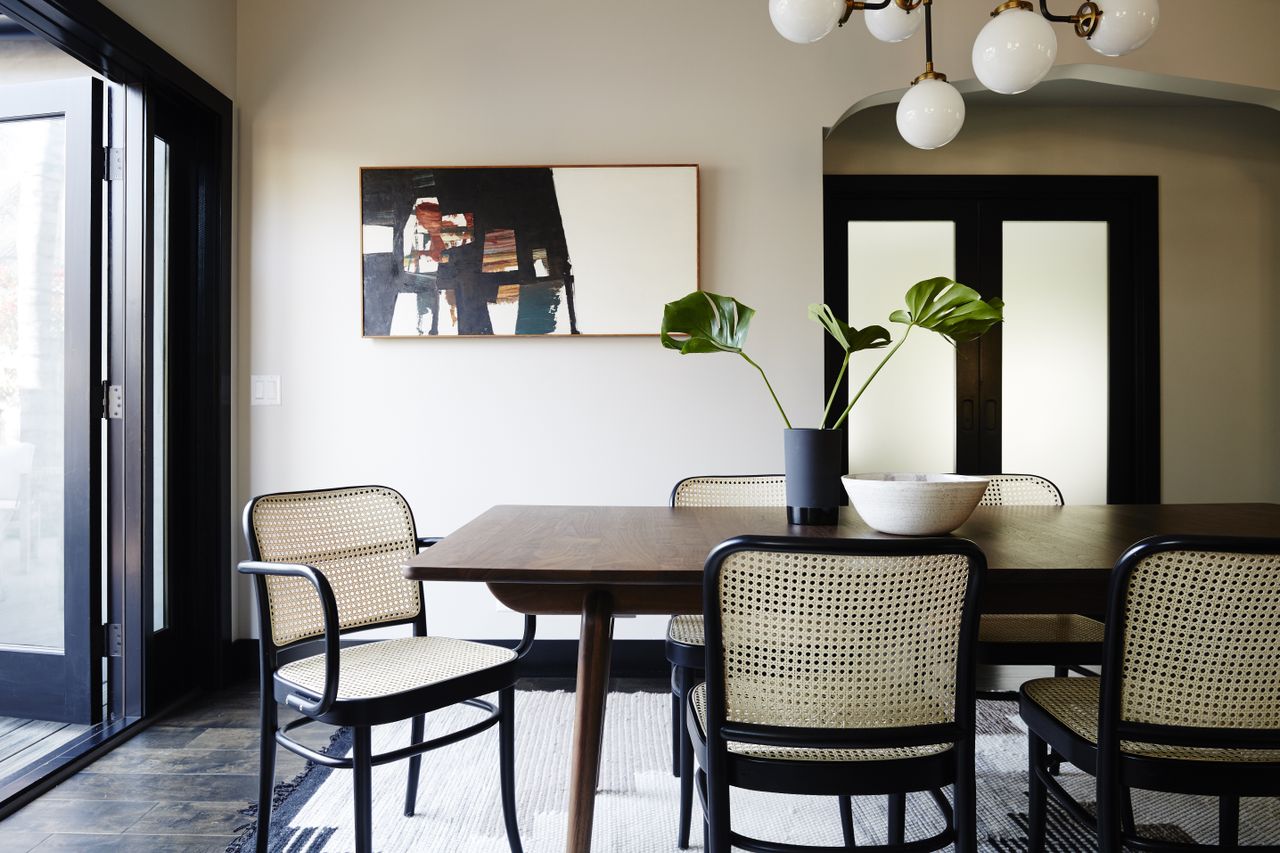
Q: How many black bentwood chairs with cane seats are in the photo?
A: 5